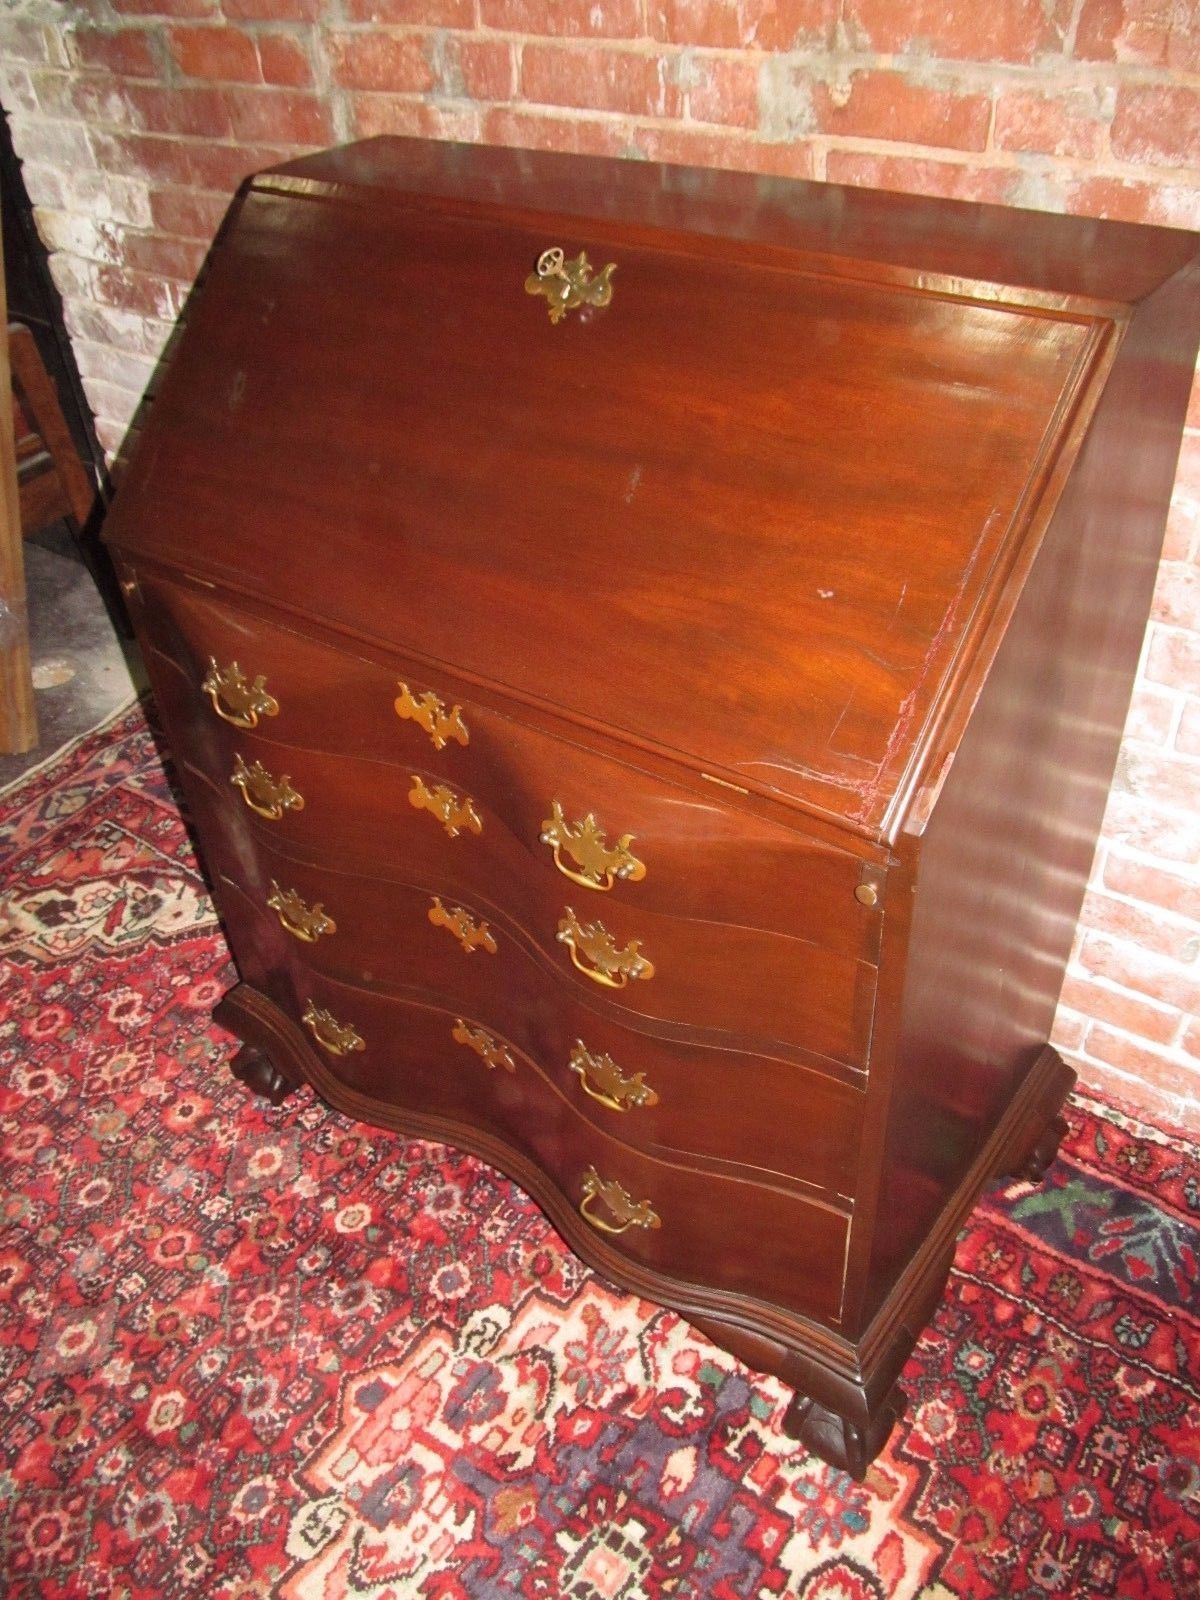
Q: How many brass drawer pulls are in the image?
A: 8